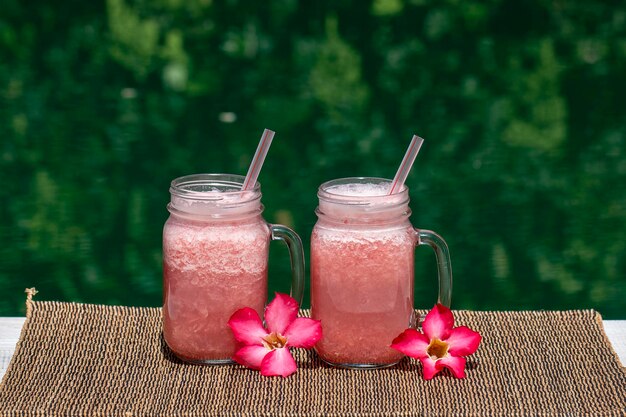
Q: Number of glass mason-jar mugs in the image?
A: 2